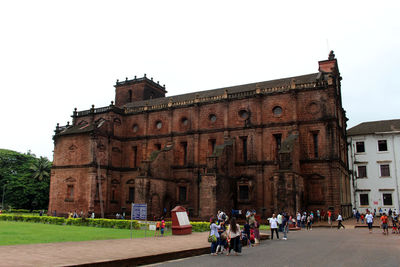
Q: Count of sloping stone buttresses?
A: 3